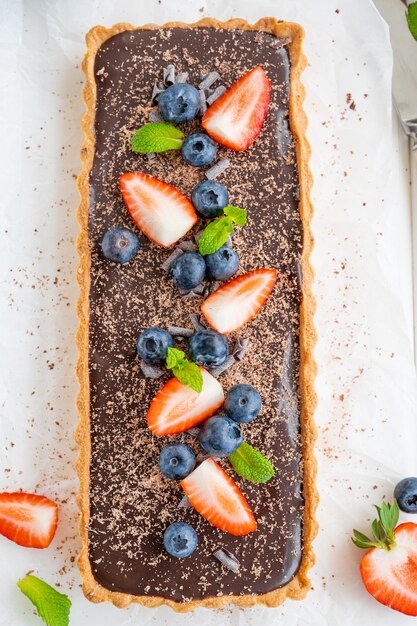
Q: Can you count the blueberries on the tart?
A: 12